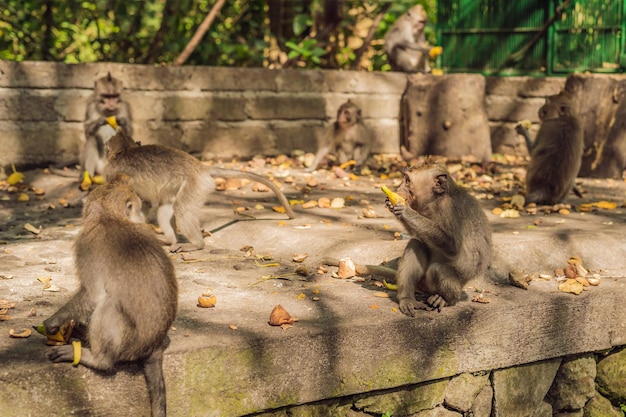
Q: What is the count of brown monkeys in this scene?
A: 7